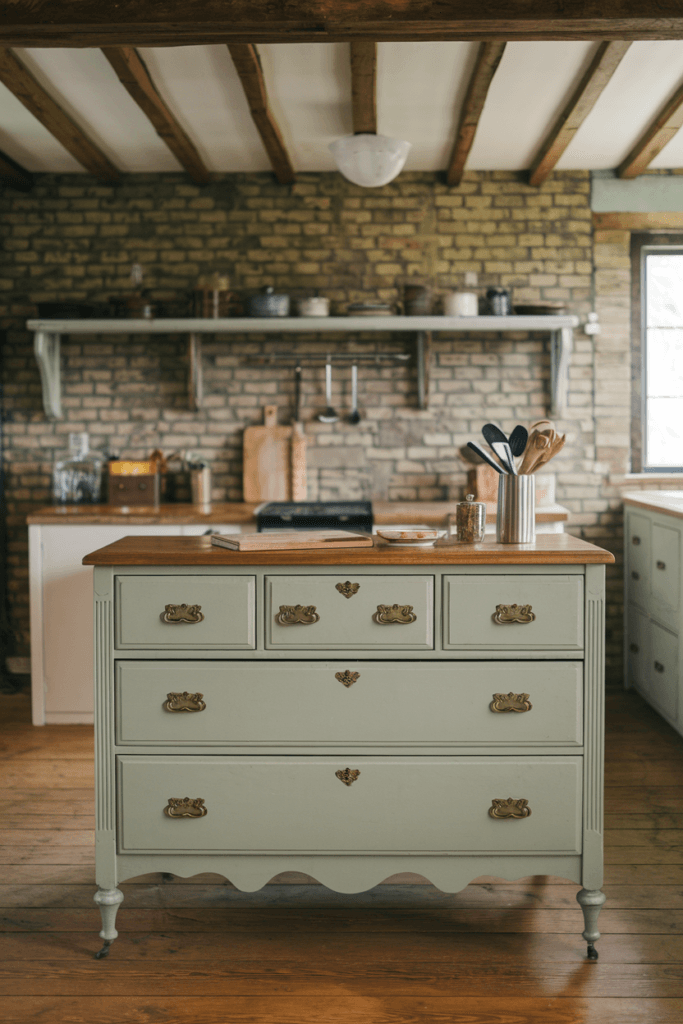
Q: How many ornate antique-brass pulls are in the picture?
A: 8